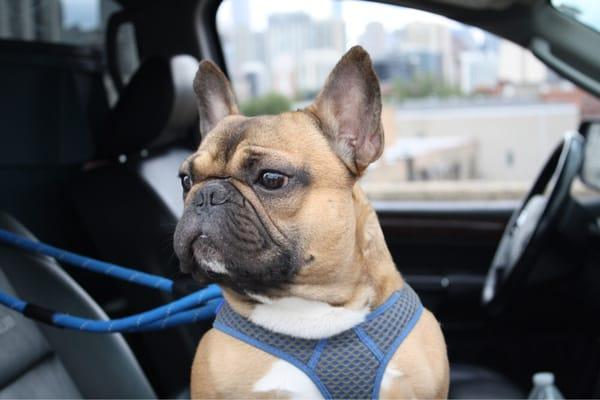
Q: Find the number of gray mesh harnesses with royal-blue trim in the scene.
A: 1